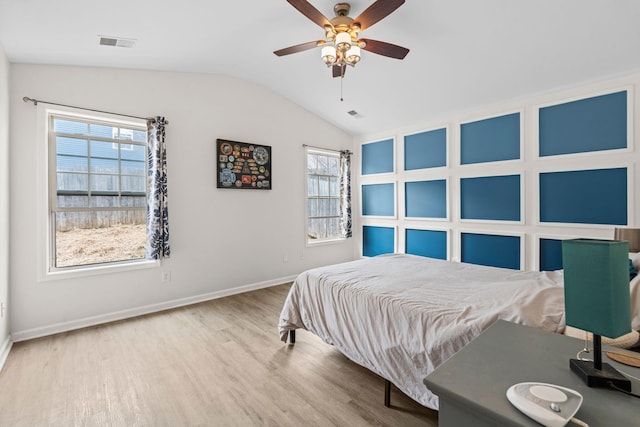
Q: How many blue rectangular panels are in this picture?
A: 12